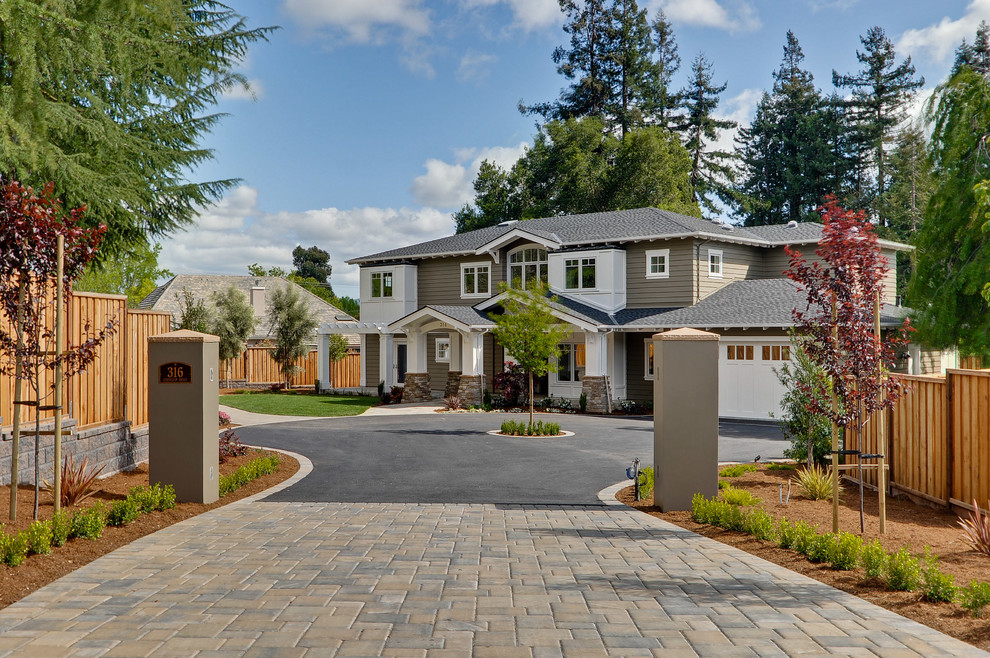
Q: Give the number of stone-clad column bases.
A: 4